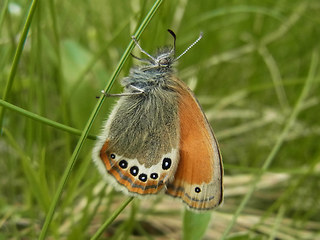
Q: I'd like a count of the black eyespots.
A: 7